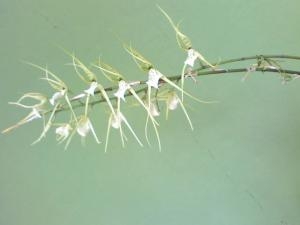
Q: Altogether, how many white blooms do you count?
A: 11